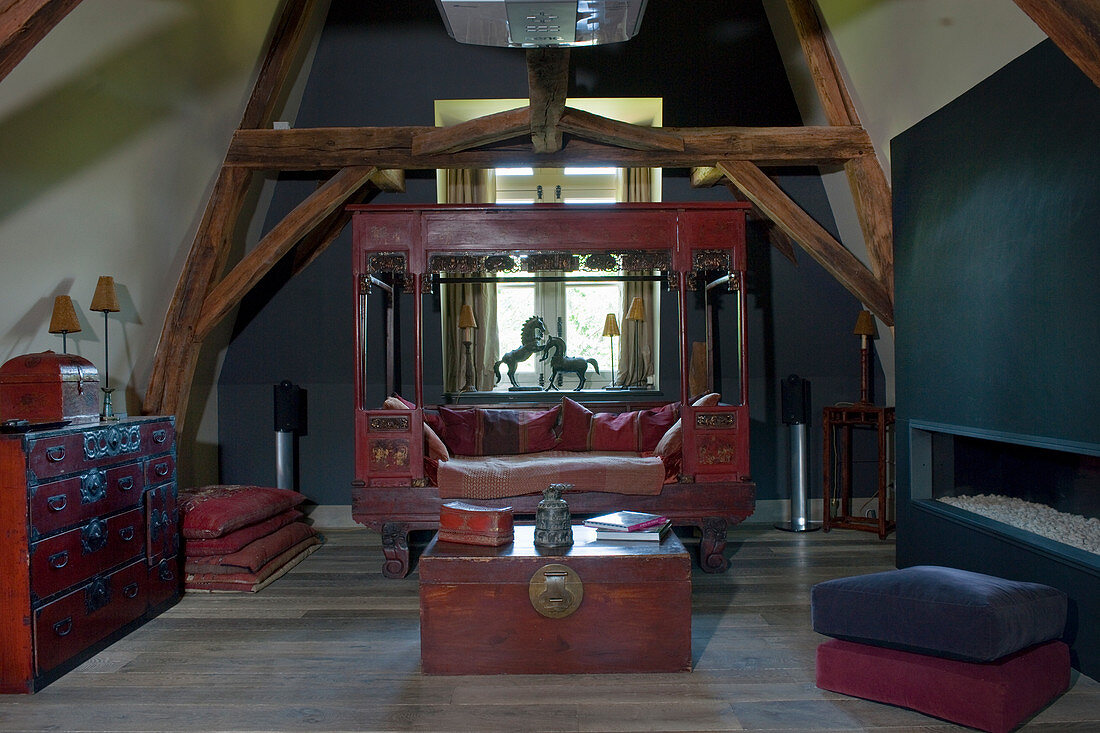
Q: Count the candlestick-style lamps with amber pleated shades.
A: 6